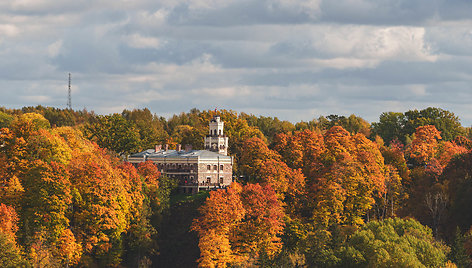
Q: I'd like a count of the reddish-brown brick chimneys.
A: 4